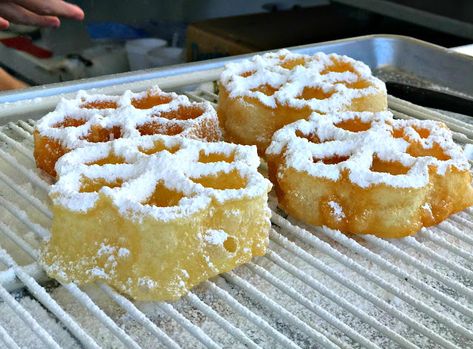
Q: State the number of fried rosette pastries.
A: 4